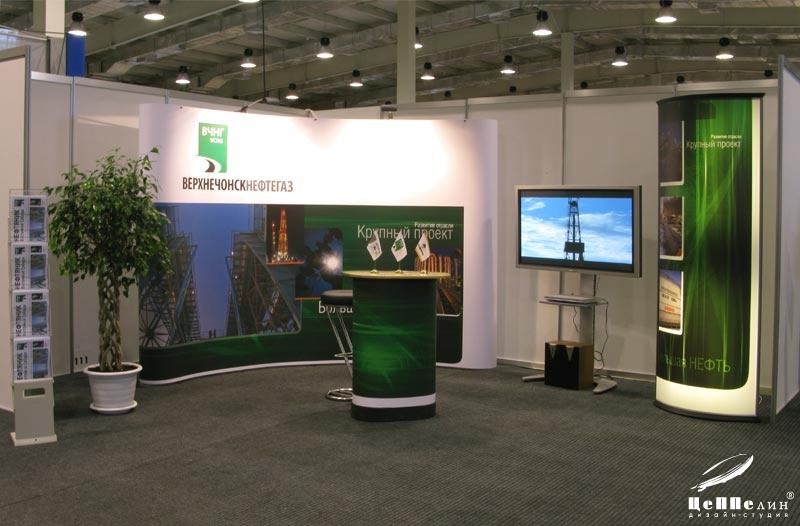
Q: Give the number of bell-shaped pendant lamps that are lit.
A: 15